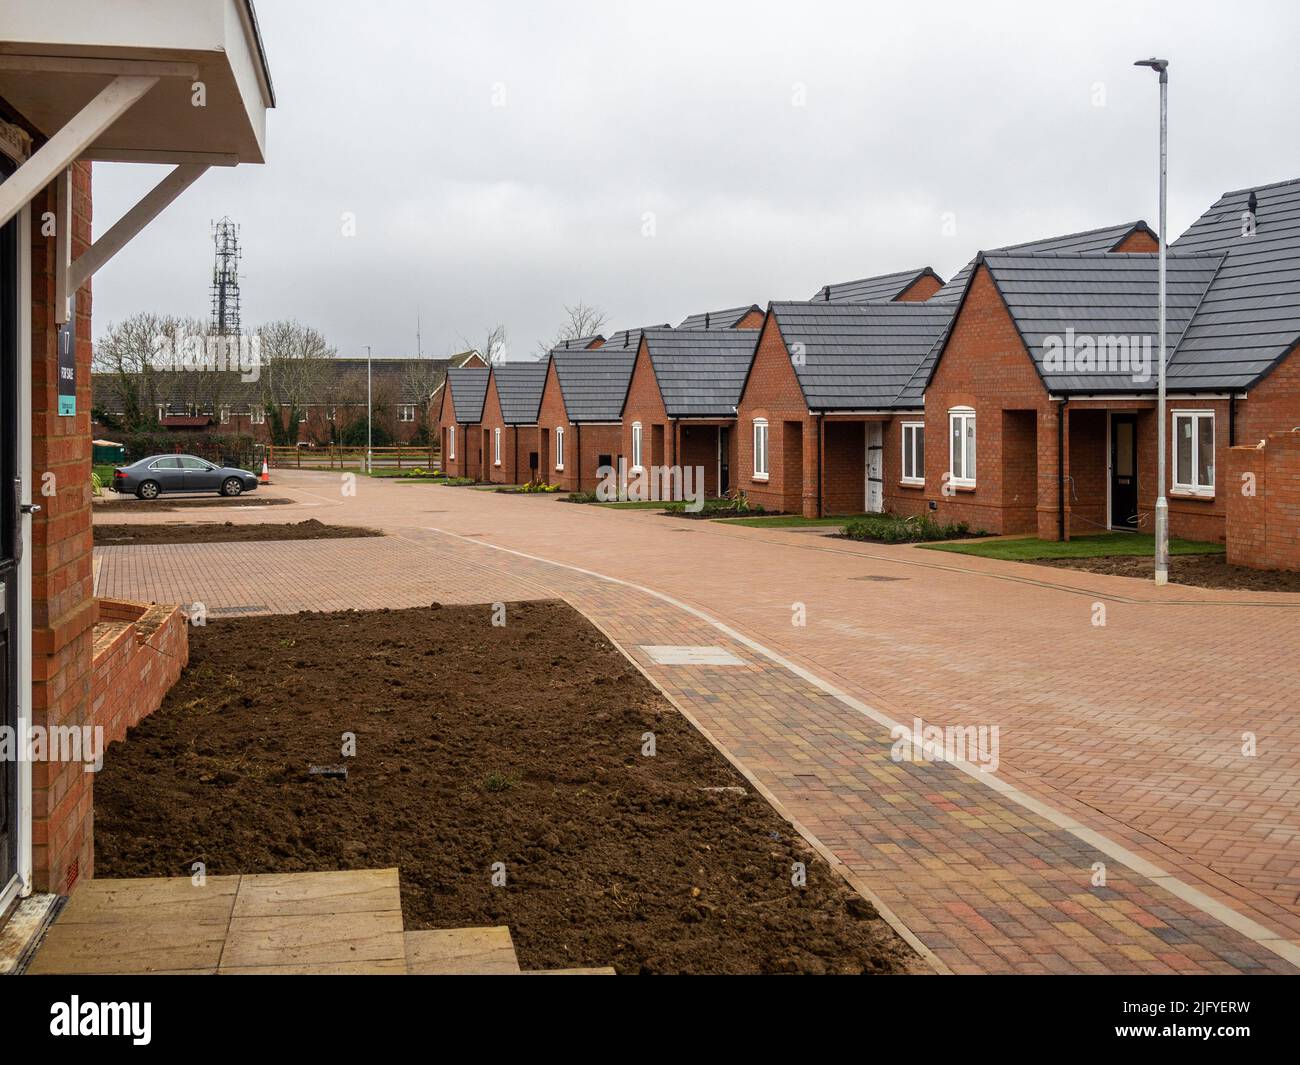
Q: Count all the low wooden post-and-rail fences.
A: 1